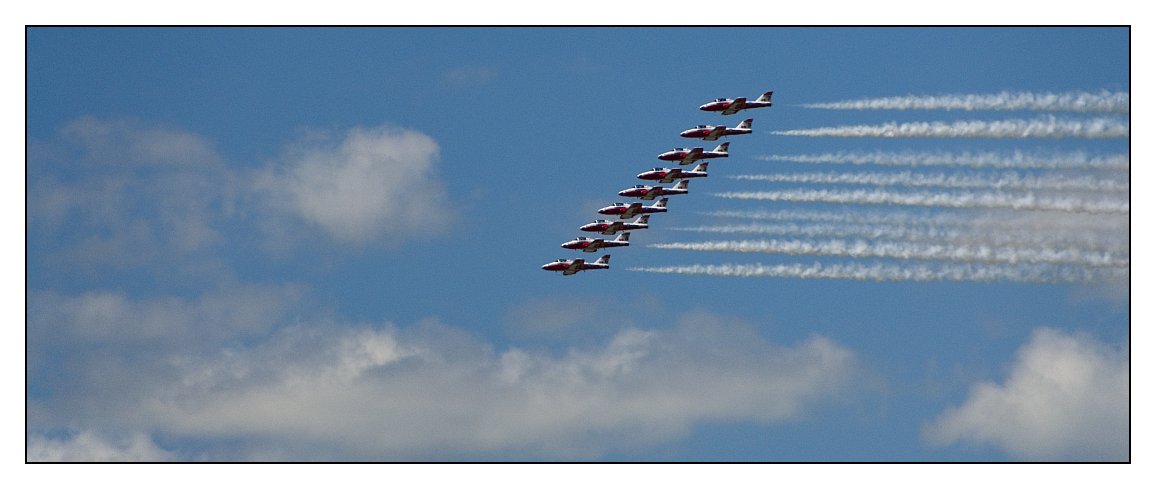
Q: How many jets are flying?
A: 9